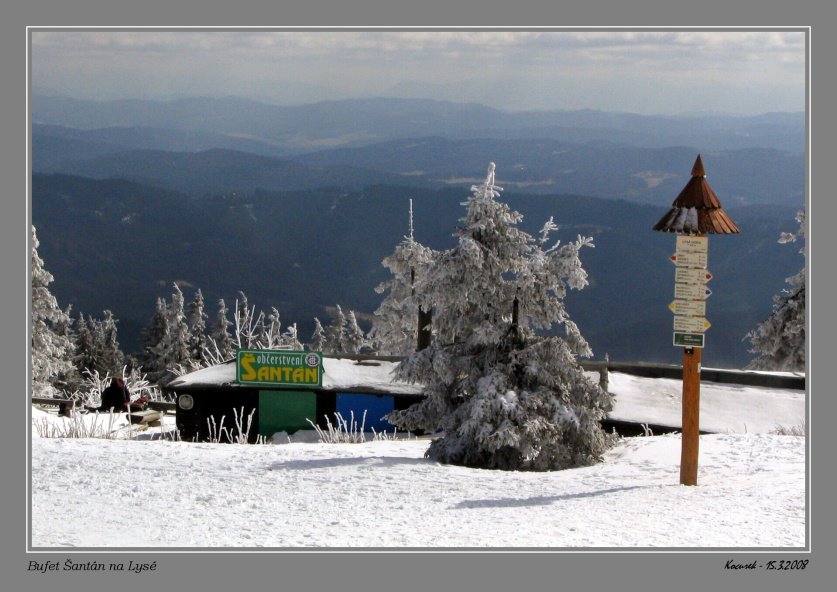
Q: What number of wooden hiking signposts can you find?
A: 1